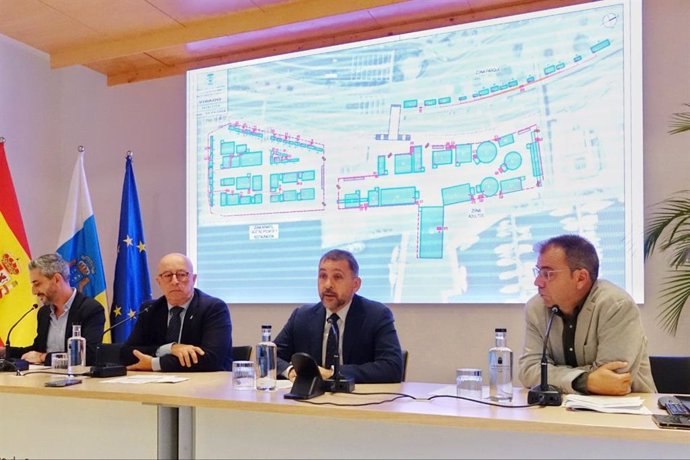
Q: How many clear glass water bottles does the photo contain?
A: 3